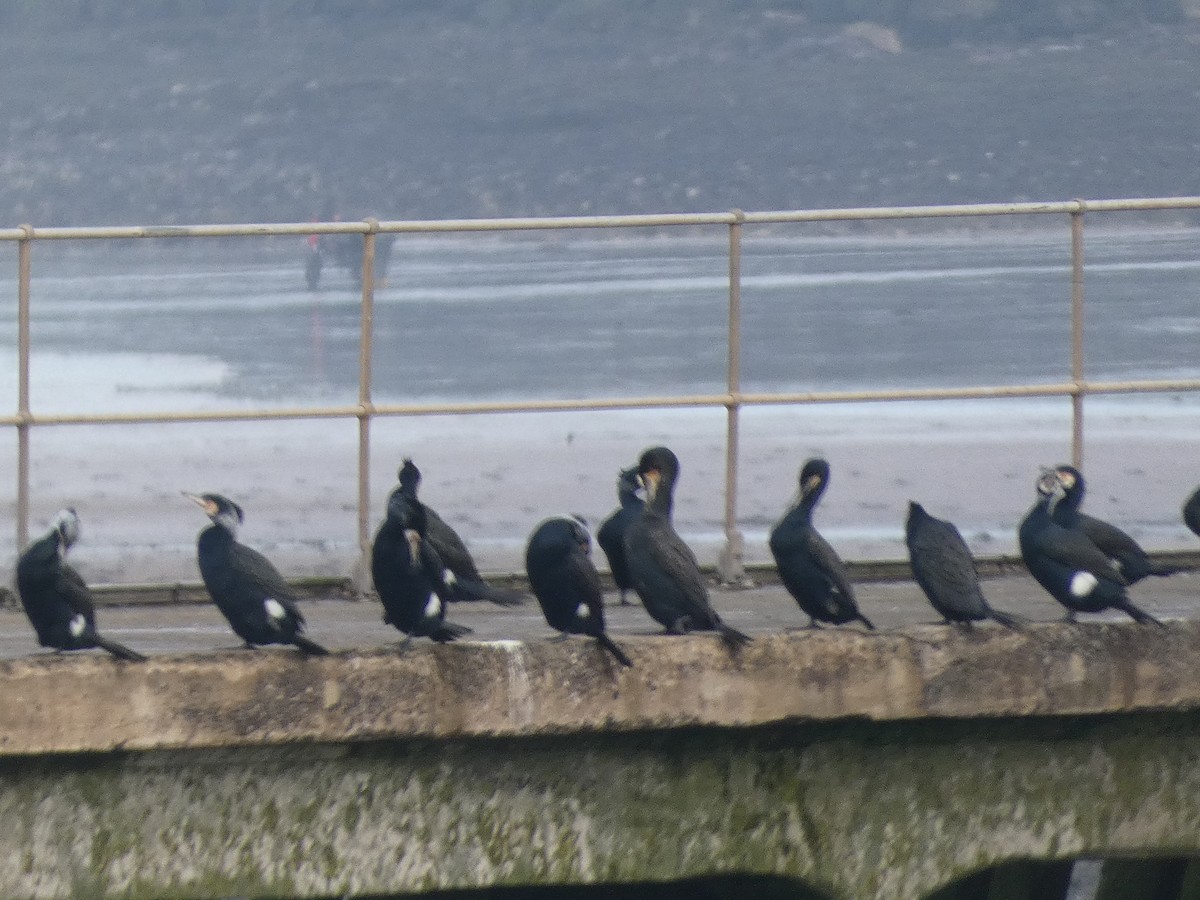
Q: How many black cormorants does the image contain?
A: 12